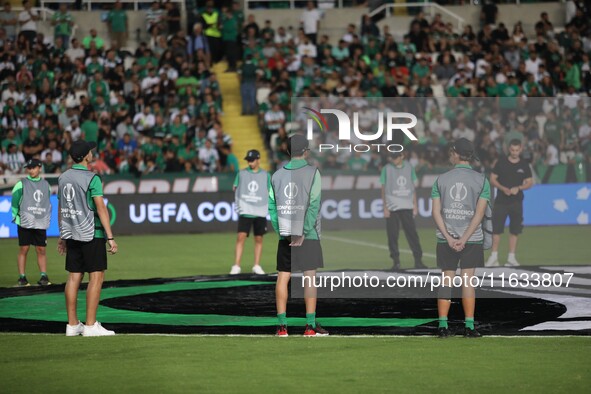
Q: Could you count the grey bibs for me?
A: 6